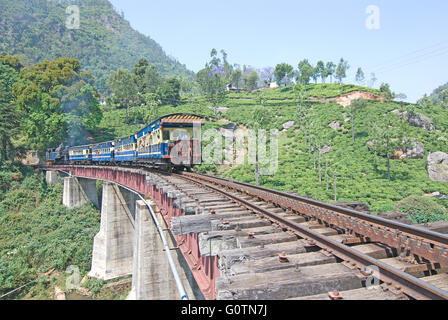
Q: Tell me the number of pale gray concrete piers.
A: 4